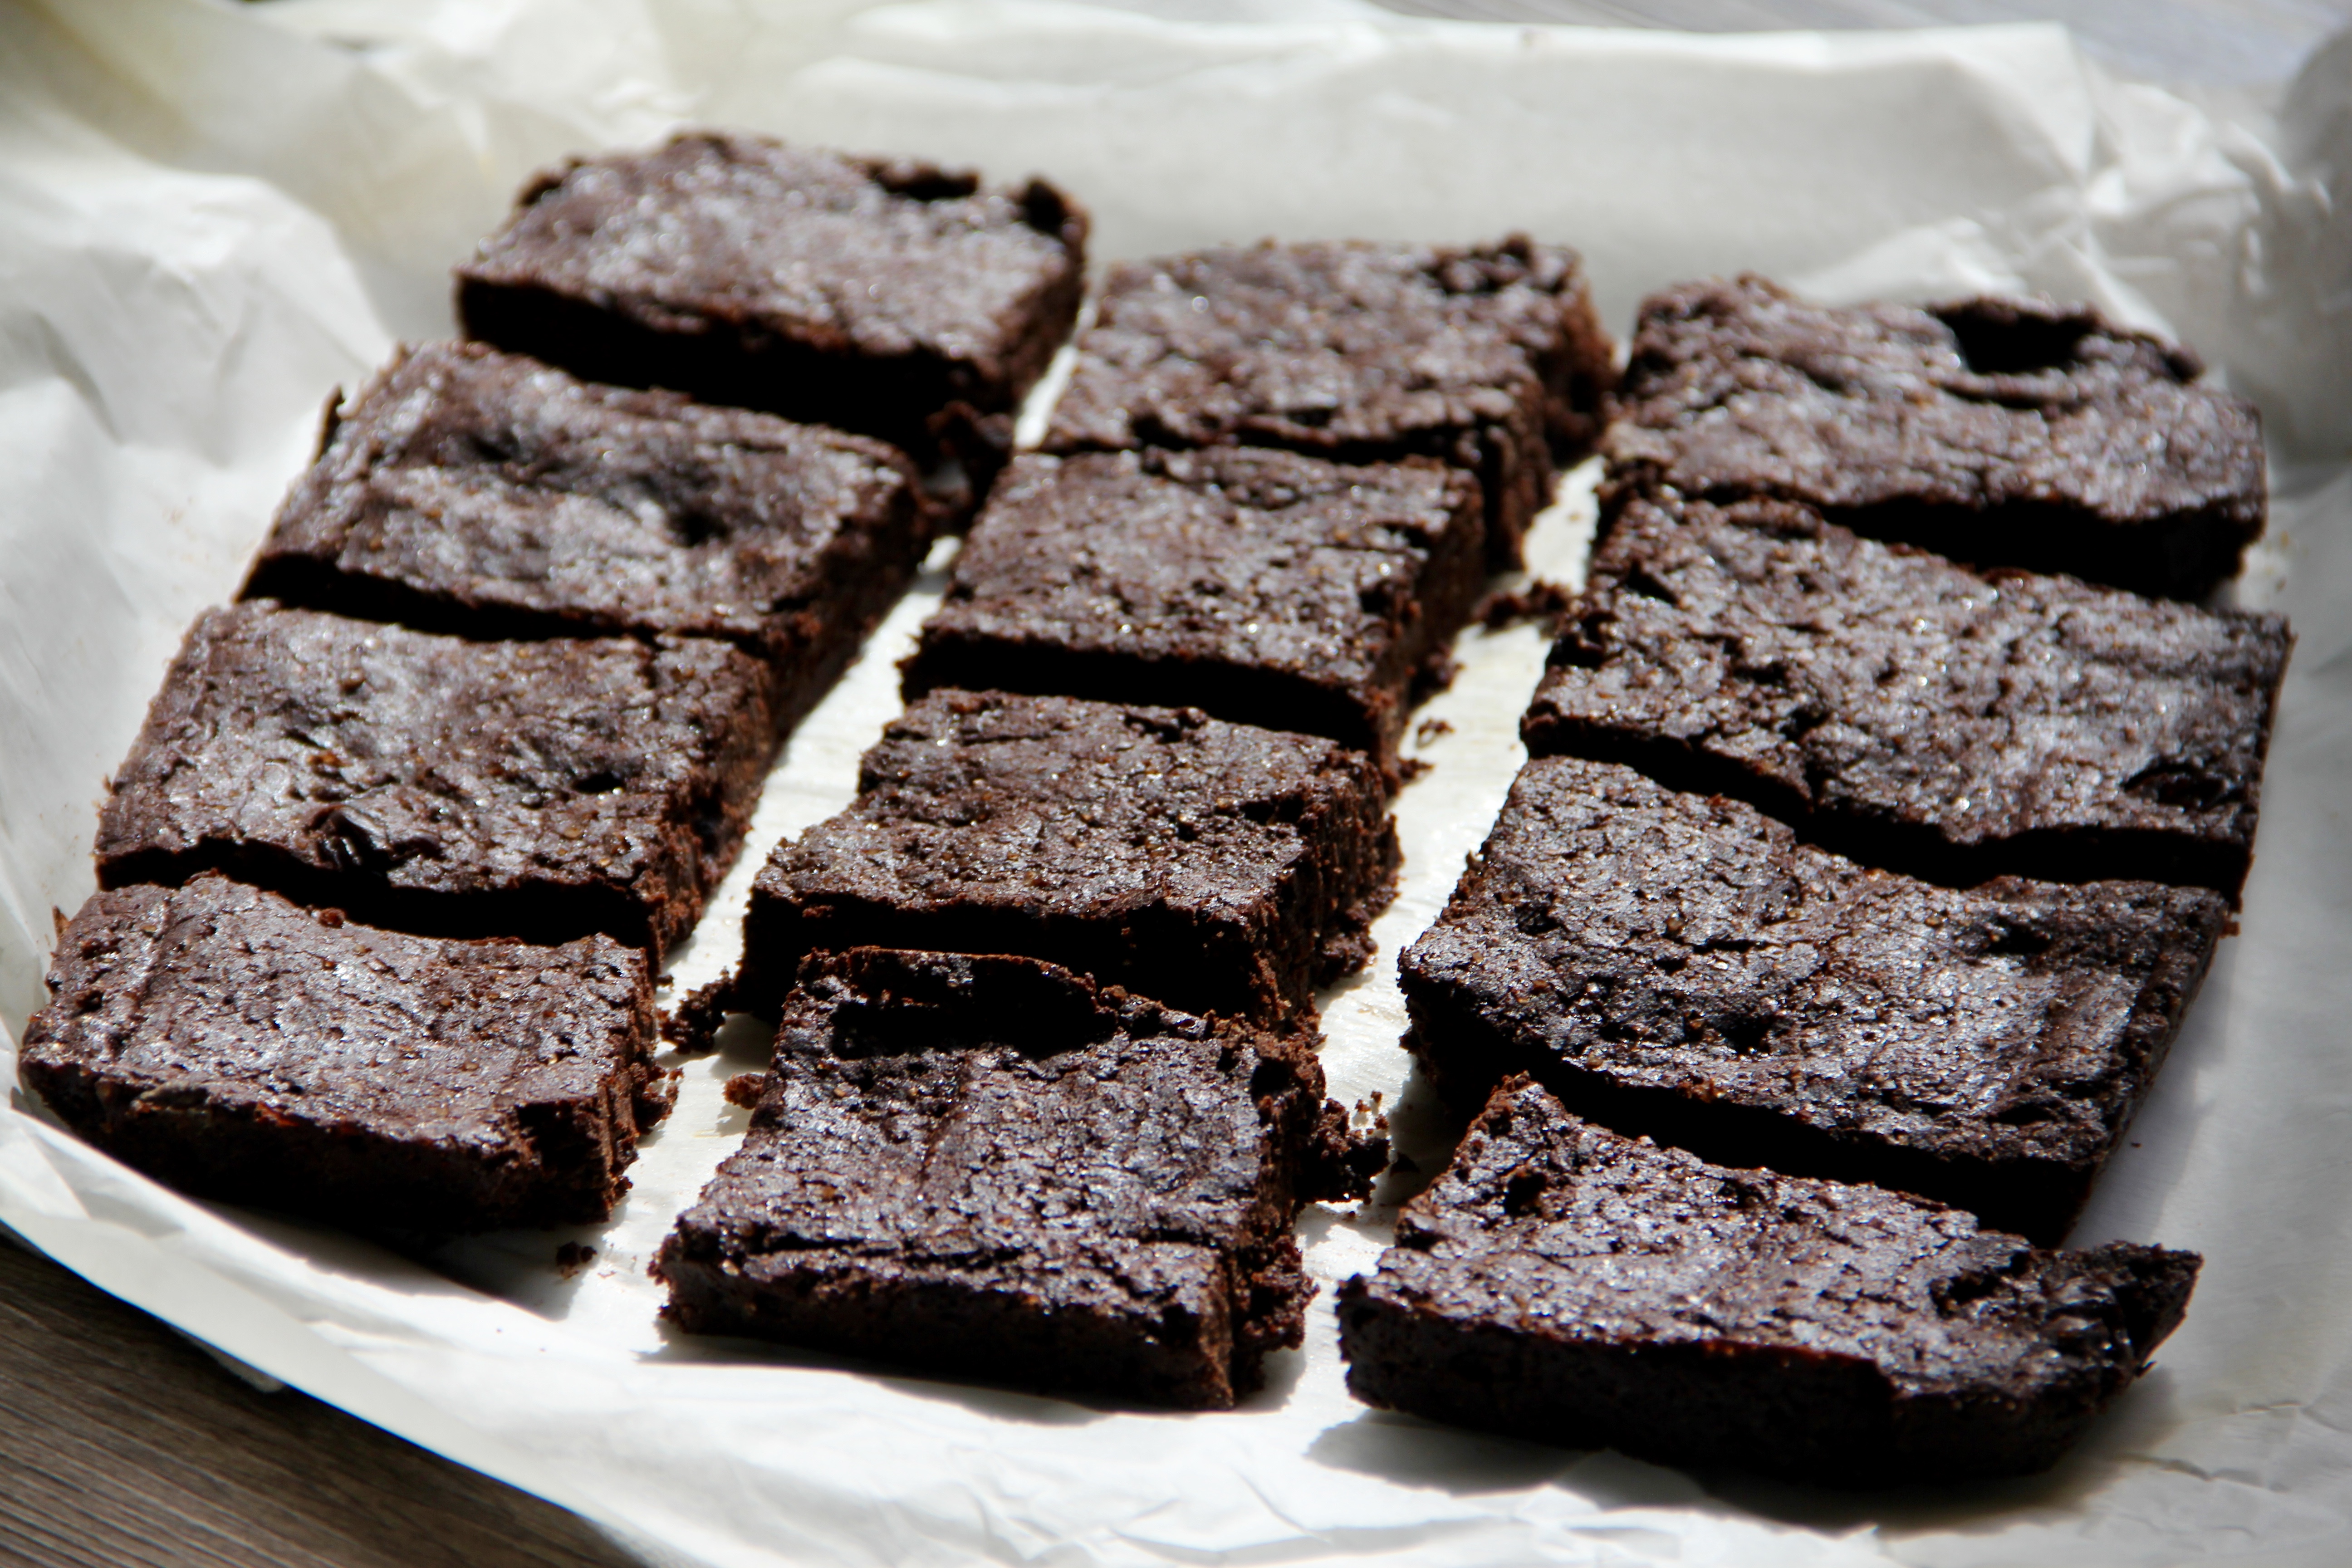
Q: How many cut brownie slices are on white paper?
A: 12